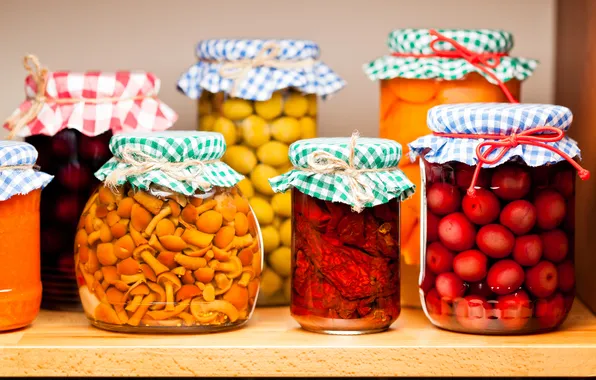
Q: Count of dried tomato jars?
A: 1